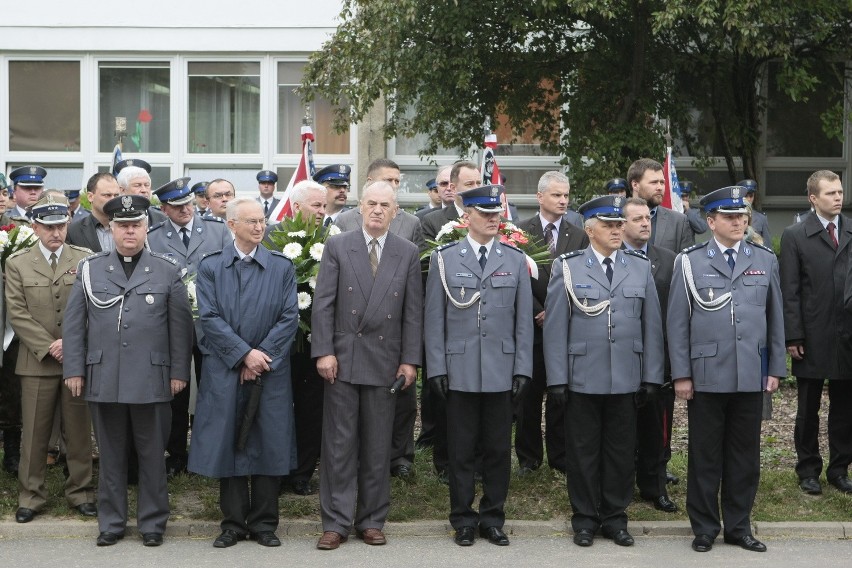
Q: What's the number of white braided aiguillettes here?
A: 4